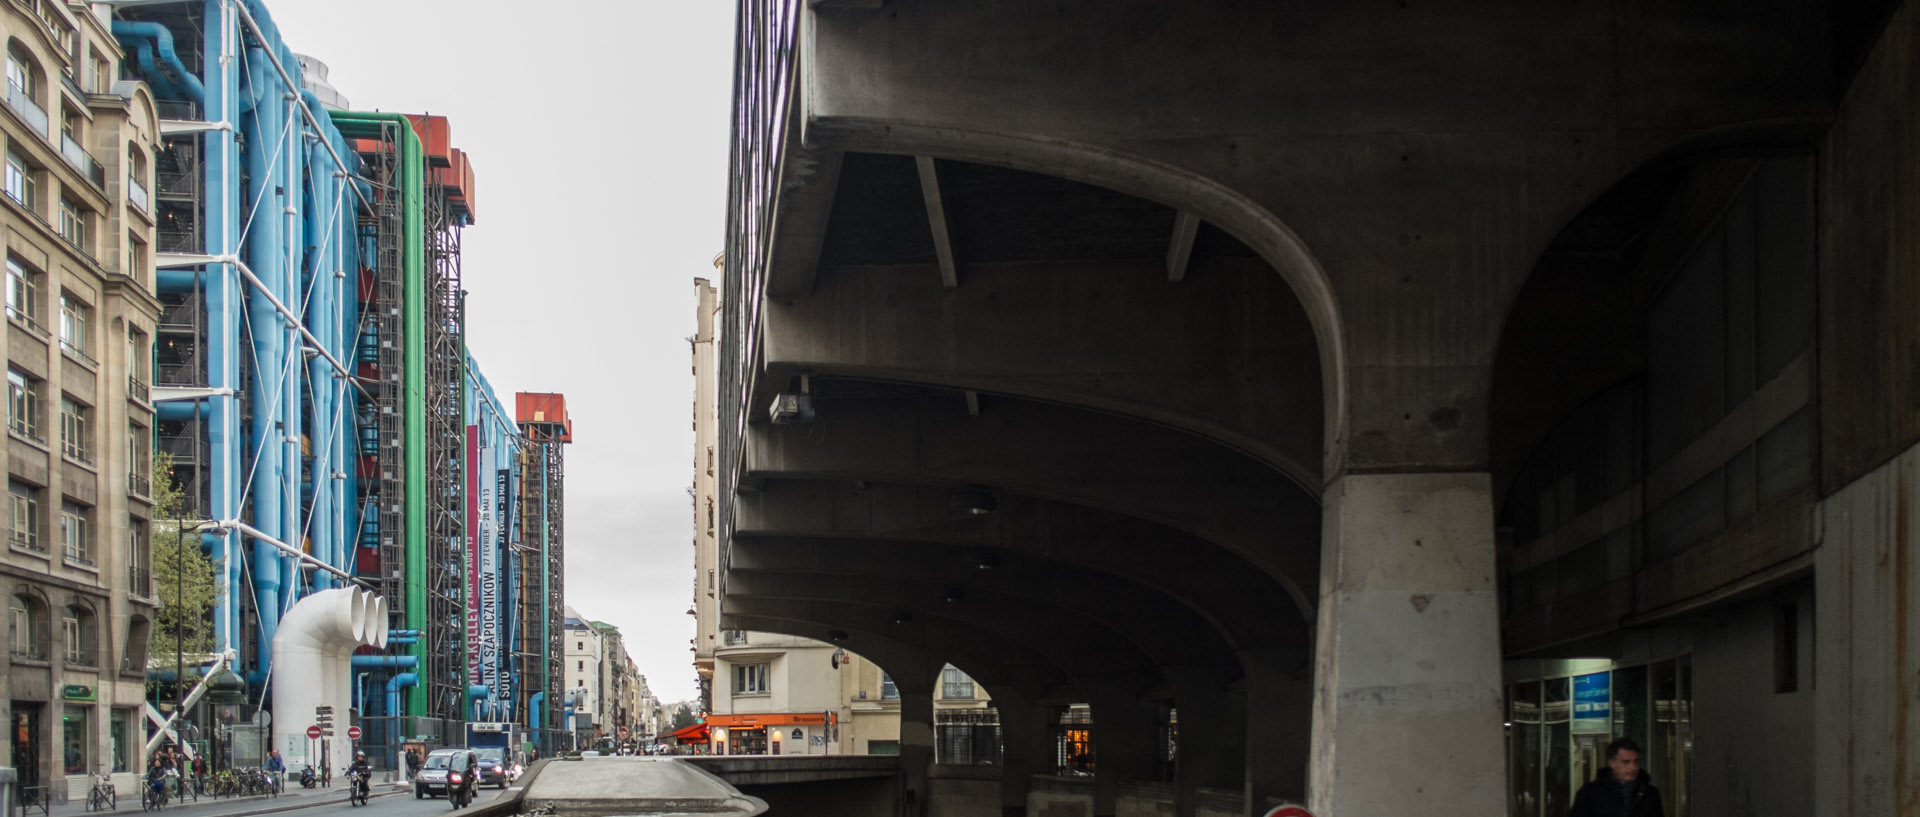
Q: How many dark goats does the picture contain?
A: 0